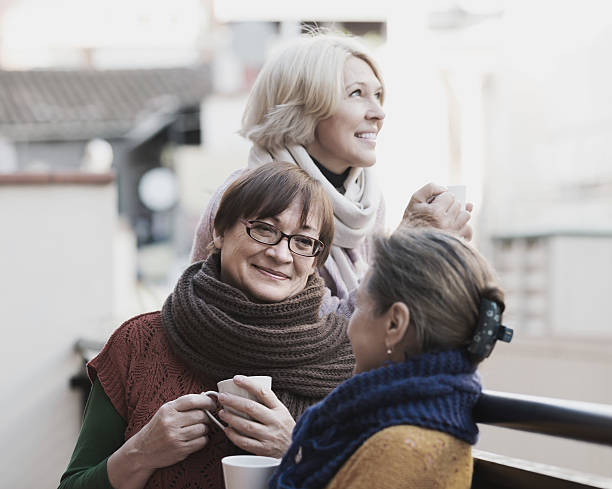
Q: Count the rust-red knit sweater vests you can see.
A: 1